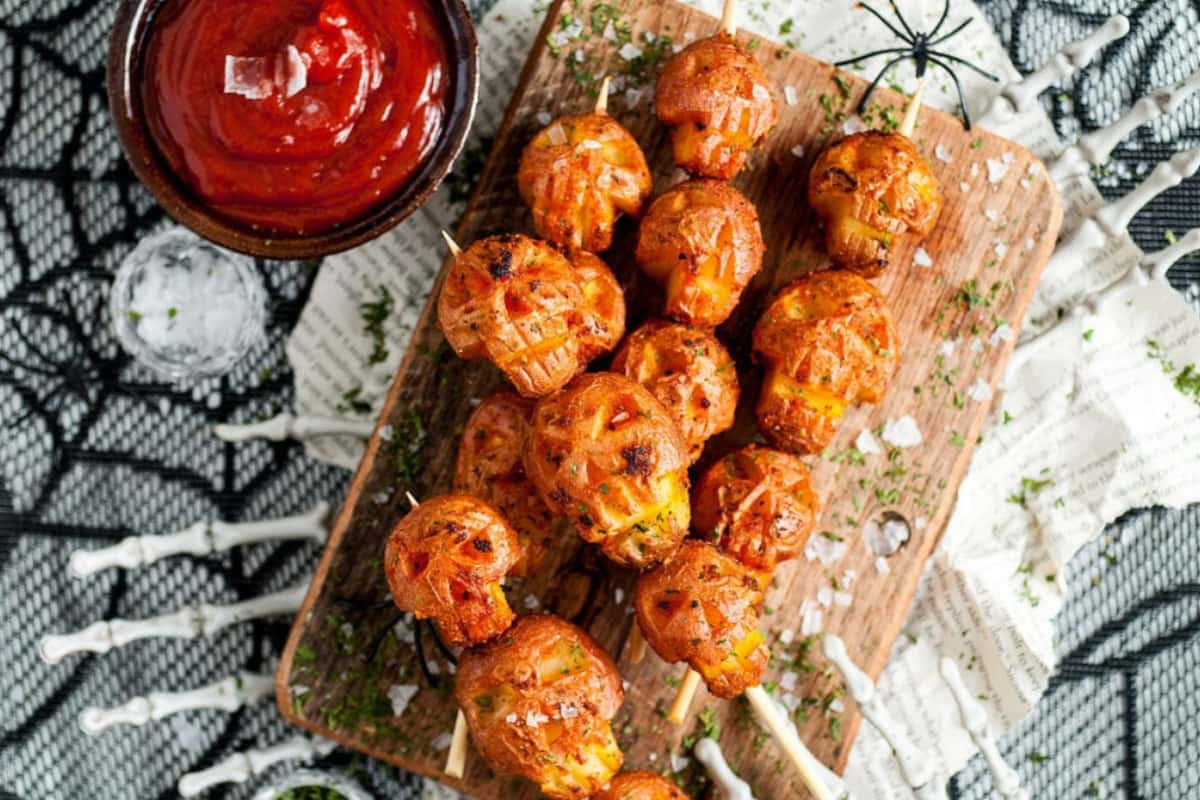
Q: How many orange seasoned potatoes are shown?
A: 15